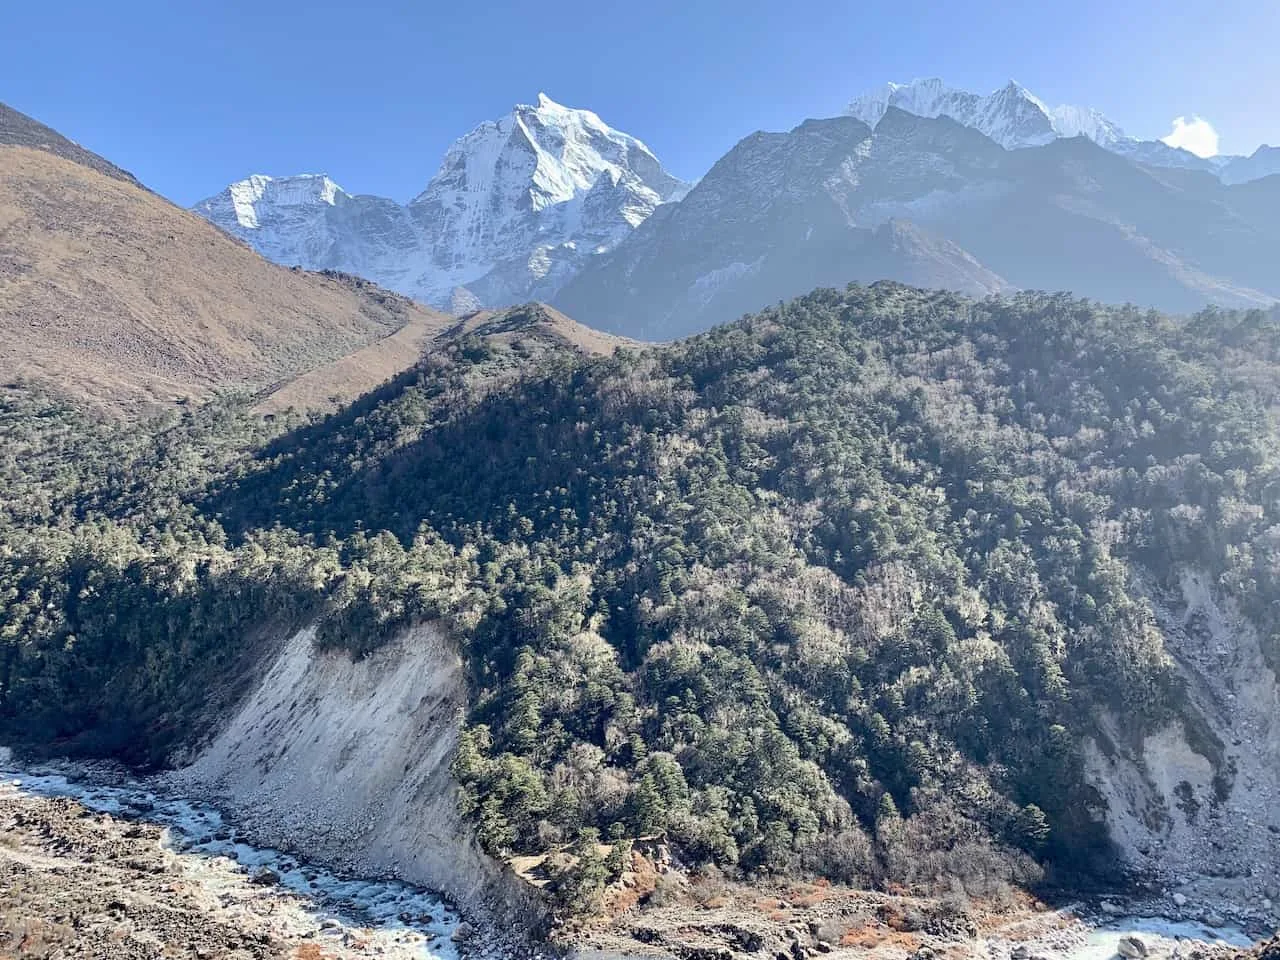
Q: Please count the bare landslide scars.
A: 2